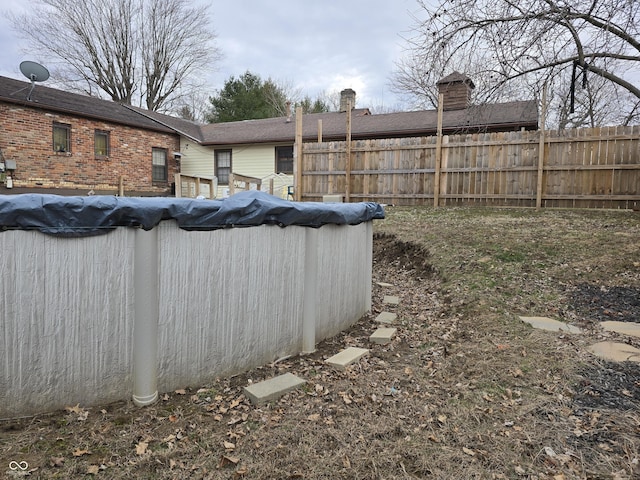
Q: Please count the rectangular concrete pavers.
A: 6